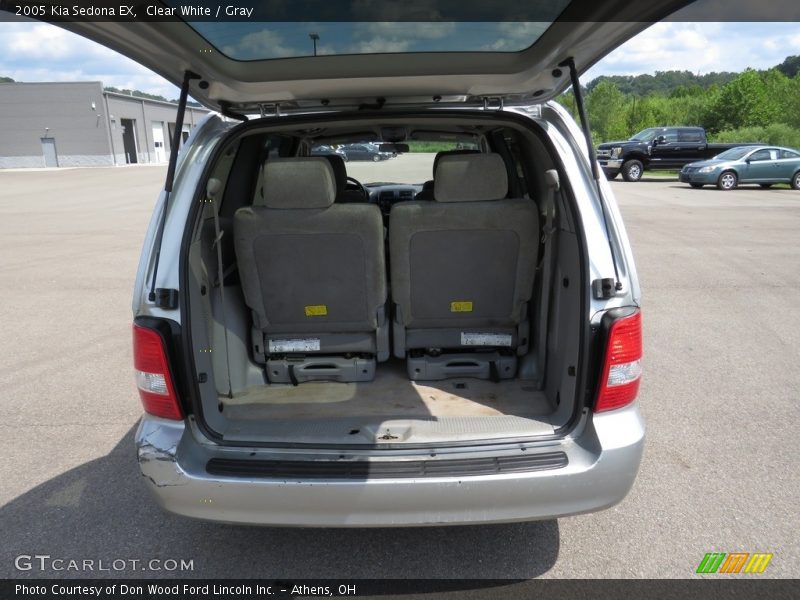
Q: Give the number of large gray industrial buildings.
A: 1